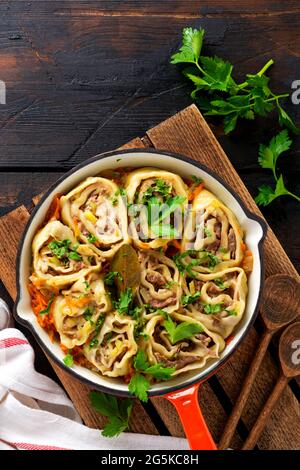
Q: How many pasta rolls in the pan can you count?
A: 9